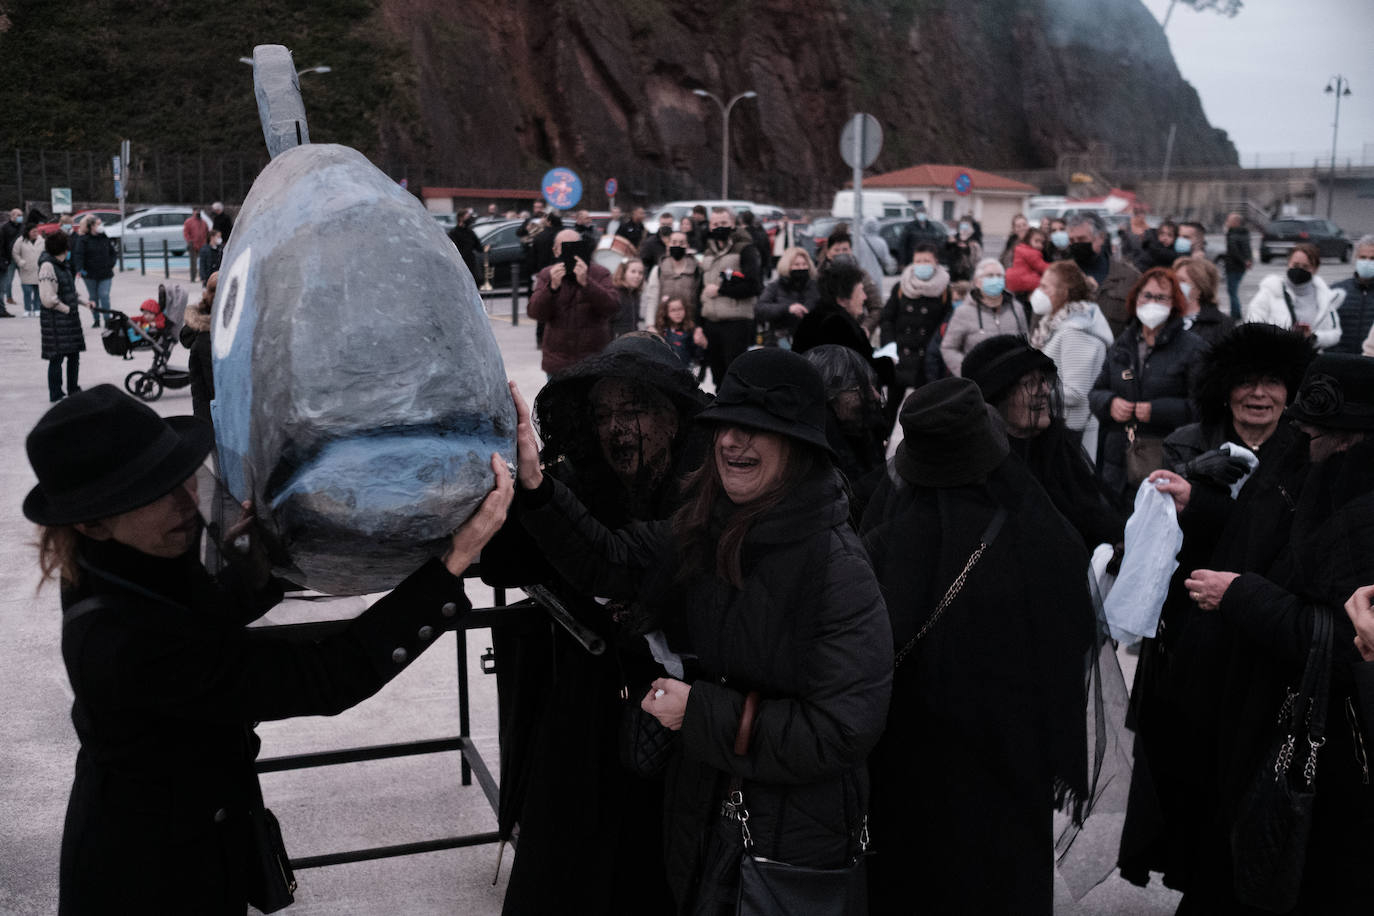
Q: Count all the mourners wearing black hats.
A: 7